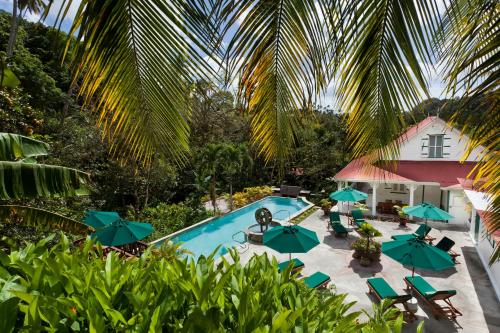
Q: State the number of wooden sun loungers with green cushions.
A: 8